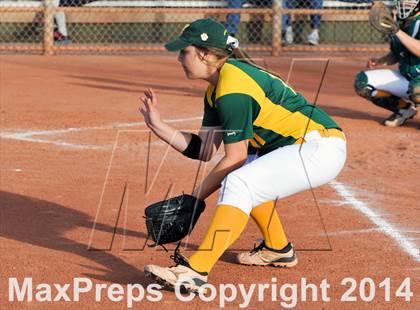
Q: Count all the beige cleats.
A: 2